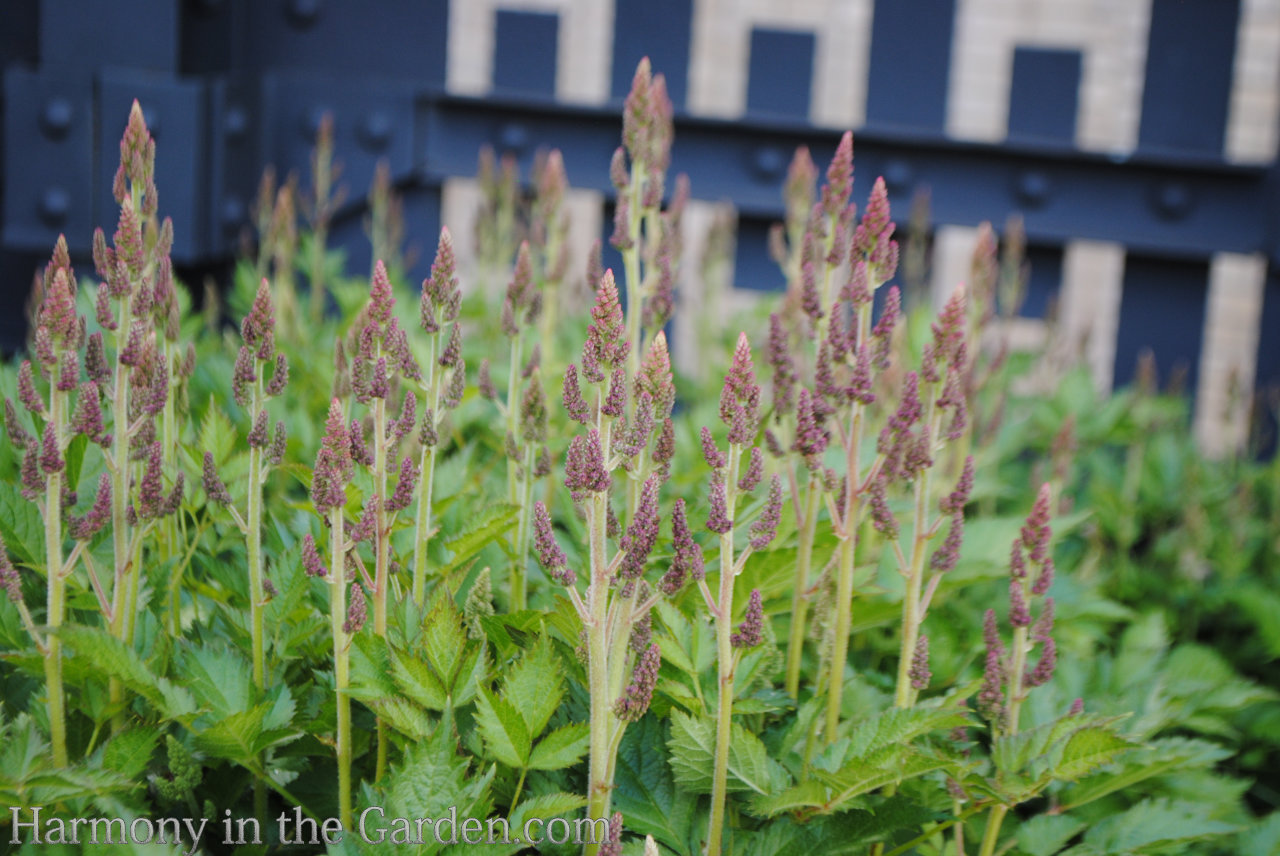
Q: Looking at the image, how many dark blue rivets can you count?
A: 14